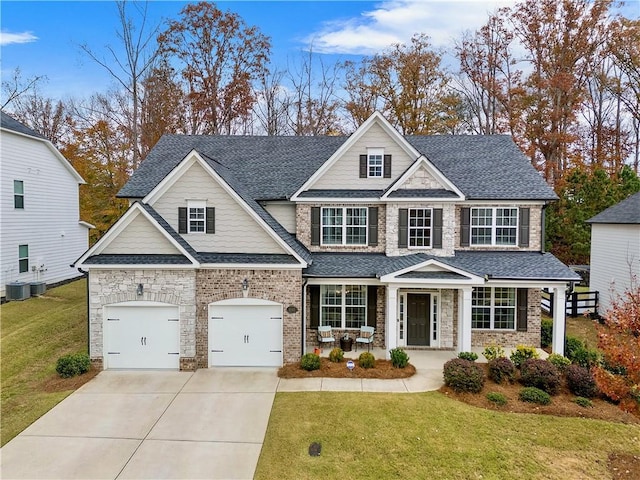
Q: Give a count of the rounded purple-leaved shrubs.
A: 4